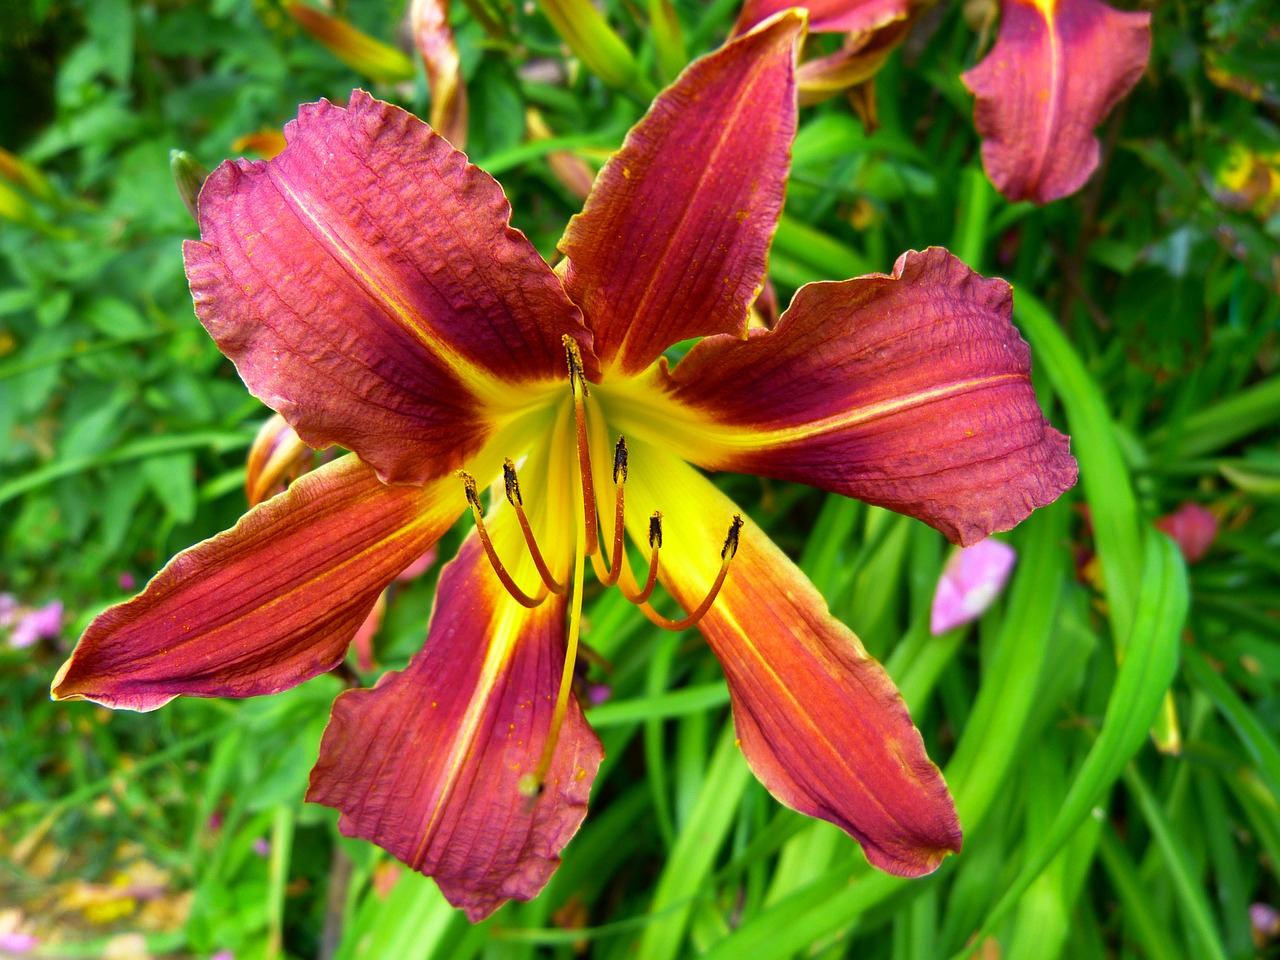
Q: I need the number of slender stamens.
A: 6